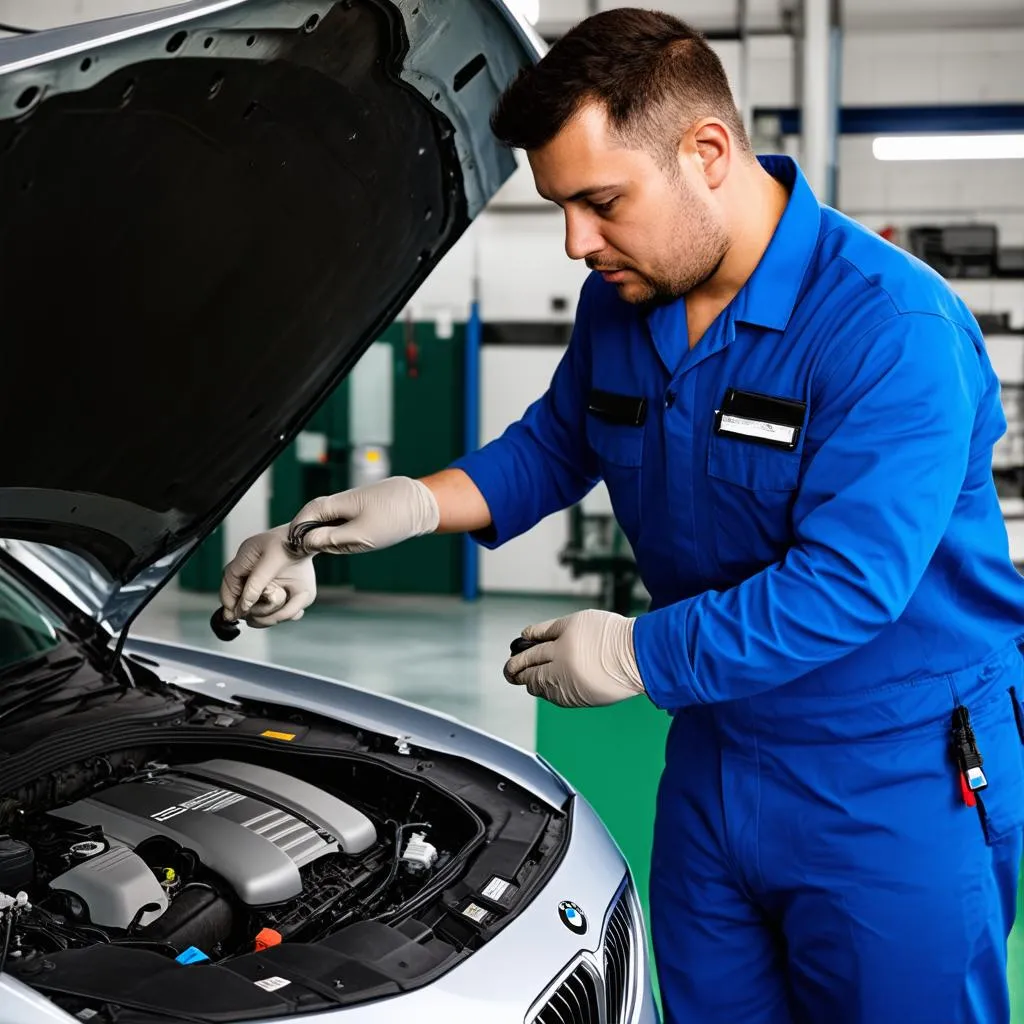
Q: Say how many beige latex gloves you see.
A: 3